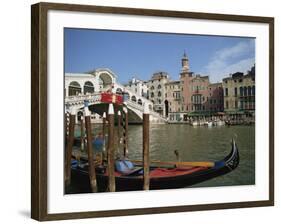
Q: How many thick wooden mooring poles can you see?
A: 4